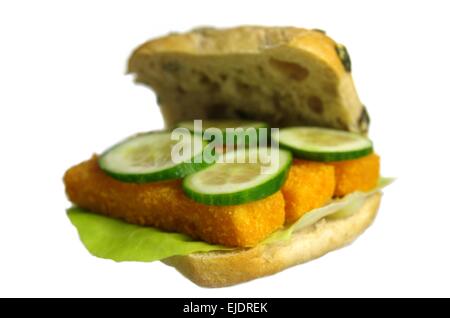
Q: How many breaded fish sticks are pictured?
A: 3